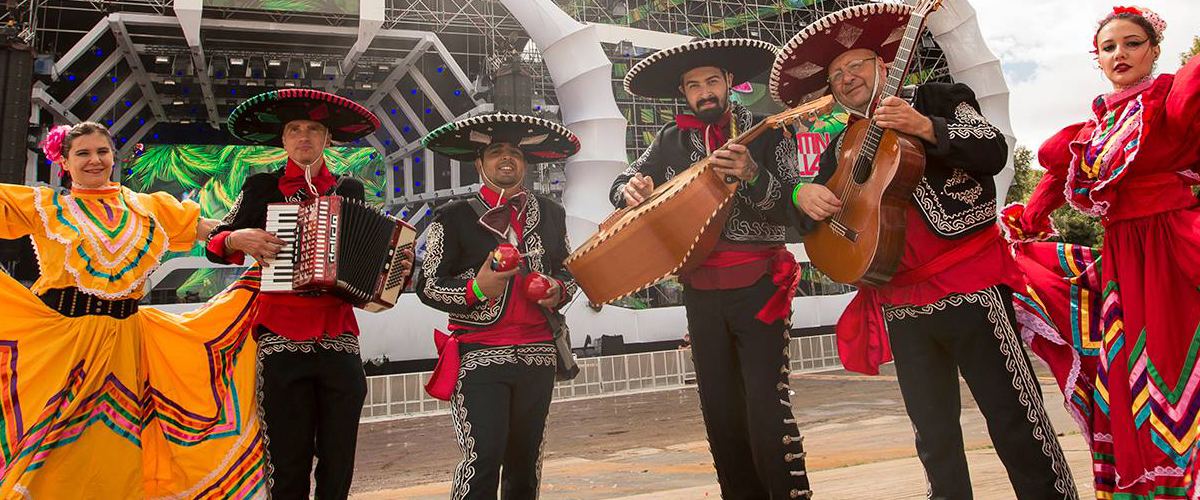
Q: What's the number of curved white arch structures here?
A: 2